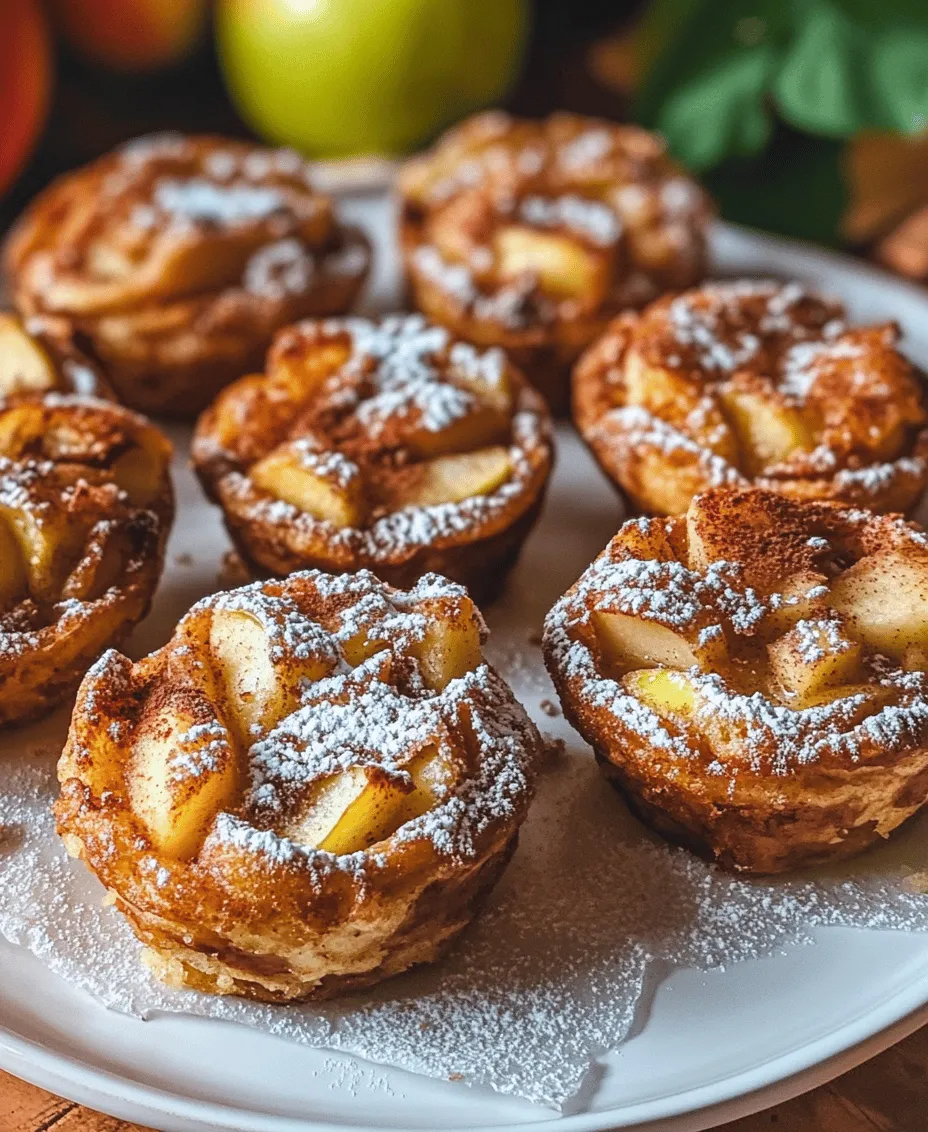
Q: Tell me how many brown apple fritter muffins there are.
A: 8